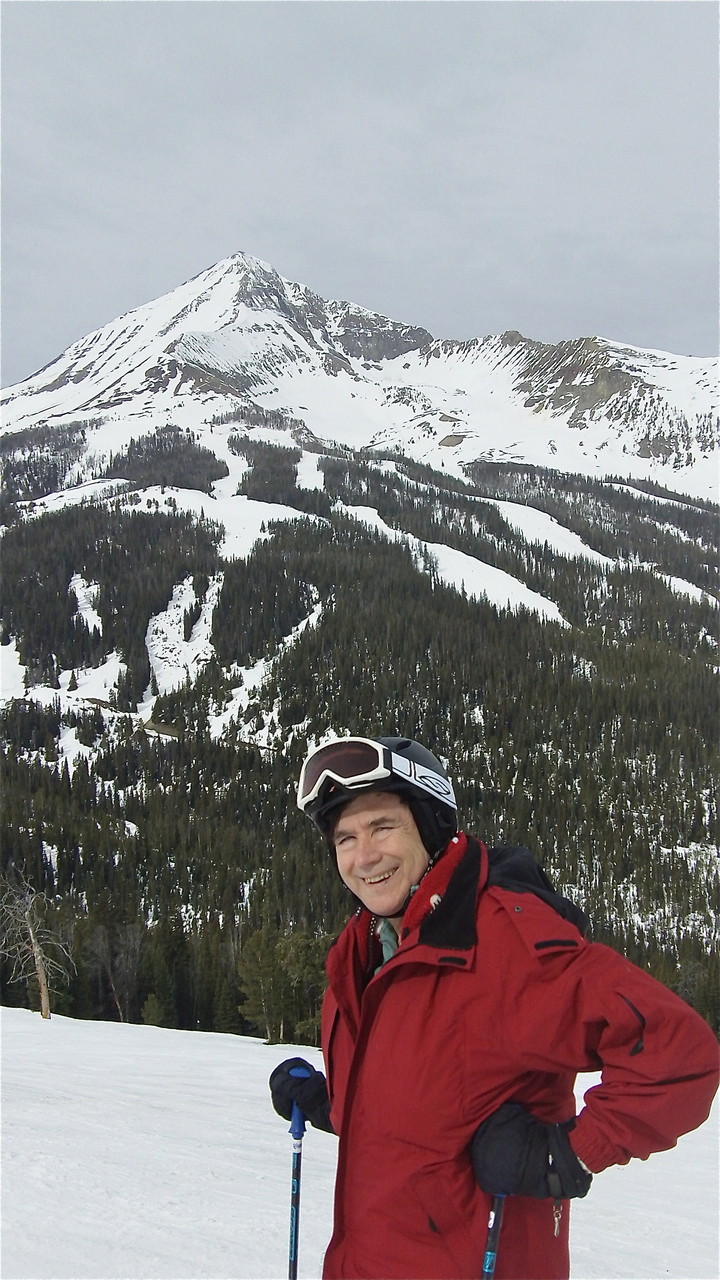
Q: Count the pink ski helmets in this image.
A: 0